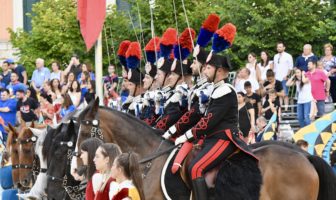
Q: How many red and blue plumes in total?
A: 7